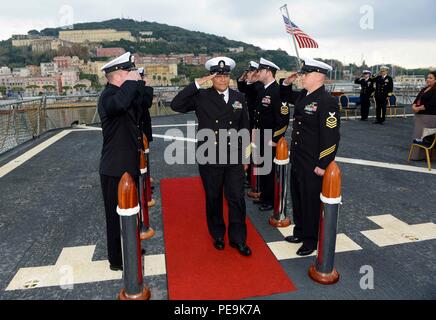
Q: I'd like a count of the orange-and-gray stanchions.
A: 6